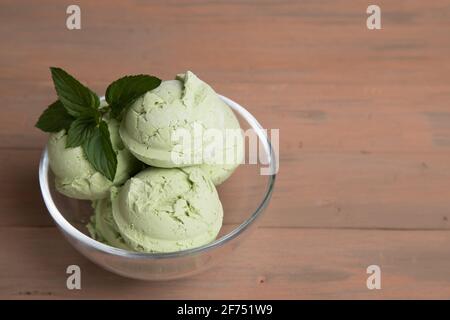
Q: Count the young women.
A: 0